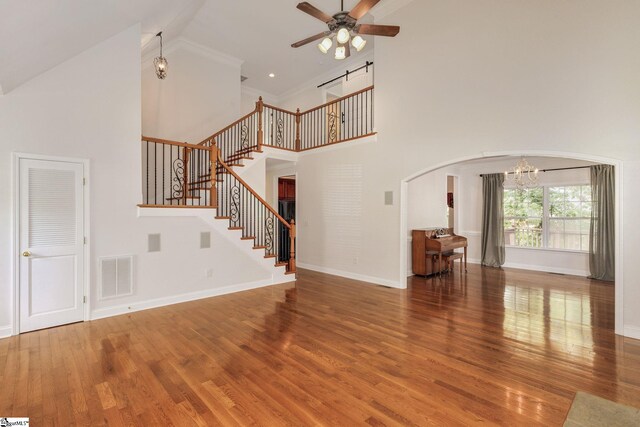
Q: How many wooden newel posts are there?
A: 5